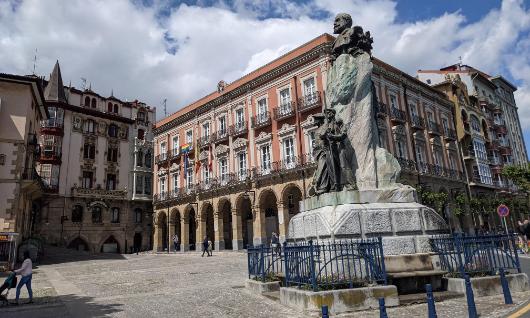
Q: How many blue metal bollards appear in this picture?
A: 5